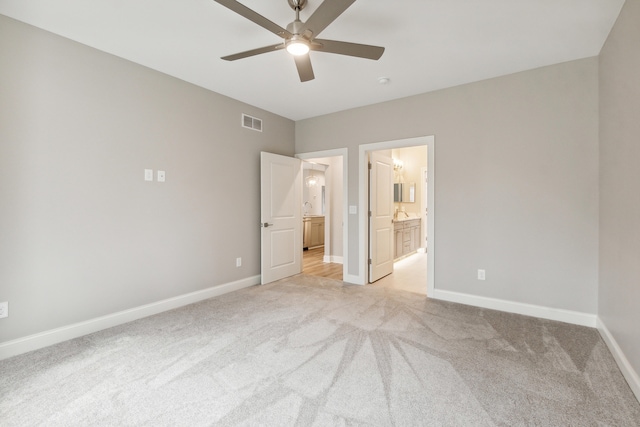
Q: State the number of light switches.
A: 1